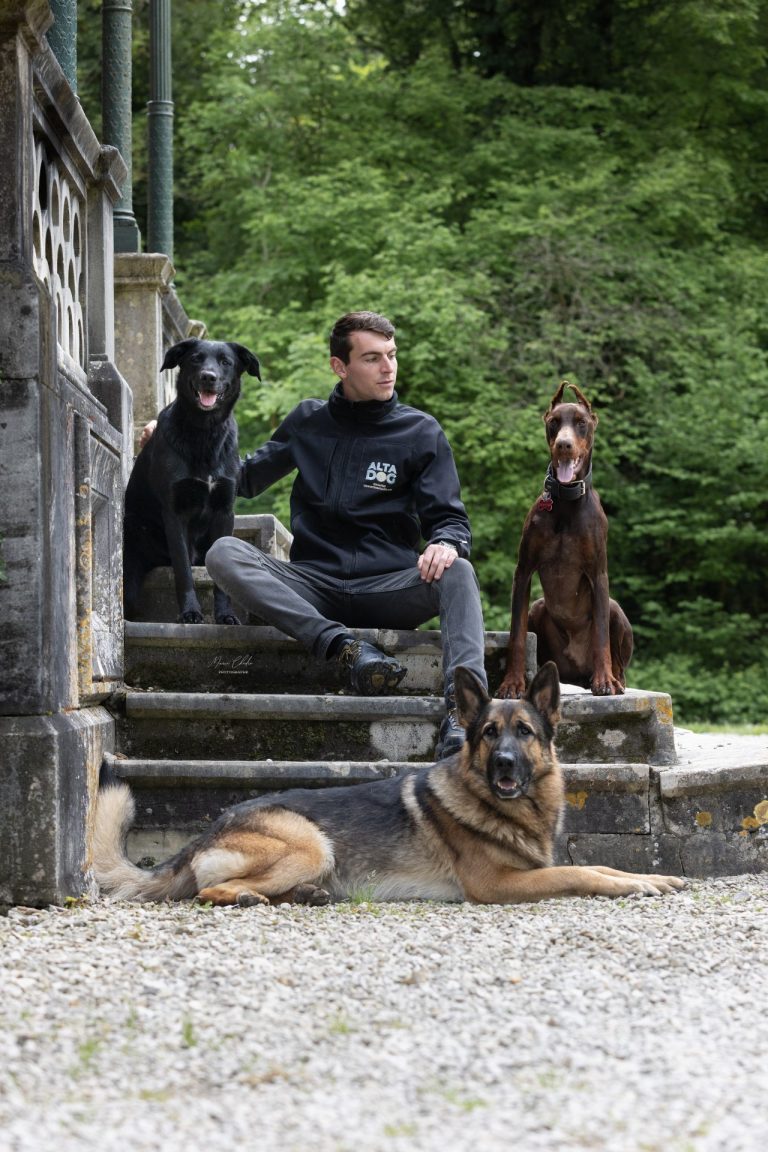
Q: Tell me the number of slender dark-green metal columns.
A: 3